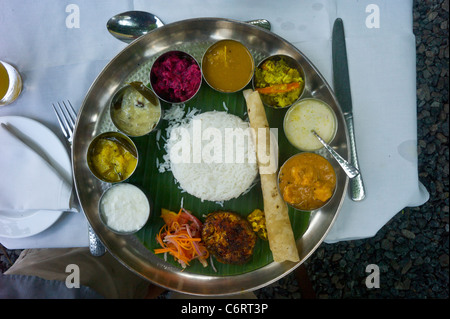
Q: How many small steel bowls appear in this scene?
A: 8